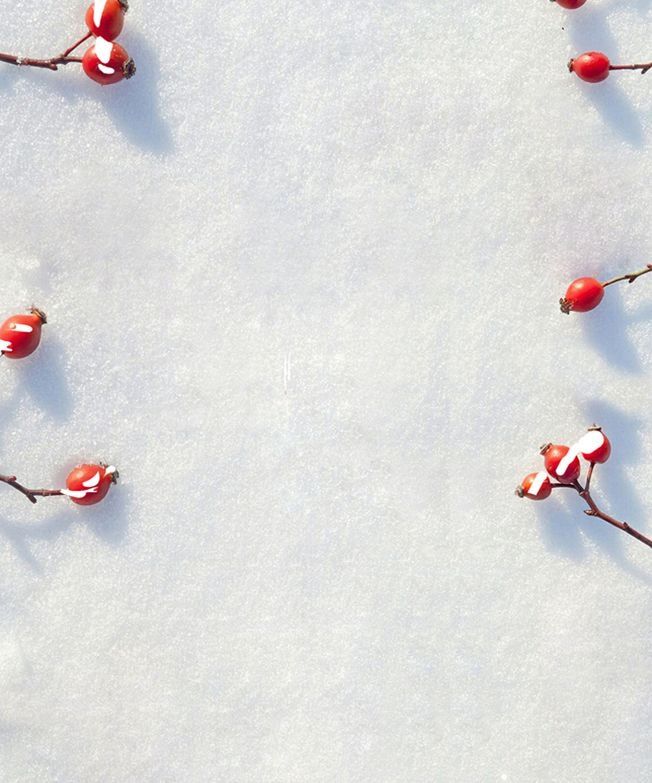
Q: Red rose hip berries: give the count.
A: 10